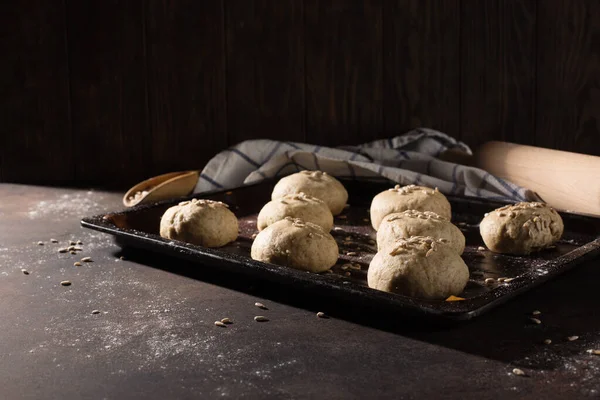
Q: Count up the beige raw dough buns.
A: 8